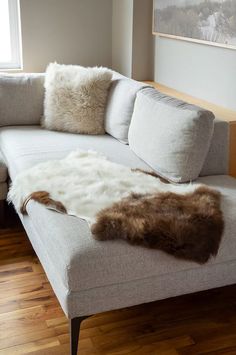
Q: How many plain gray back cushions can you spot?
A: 3